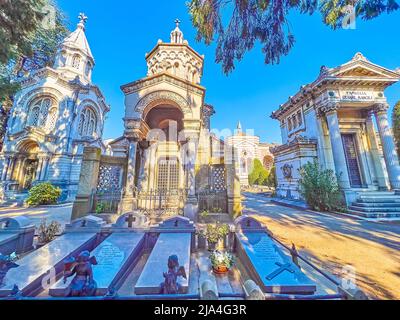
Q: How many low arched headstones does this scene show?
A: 5